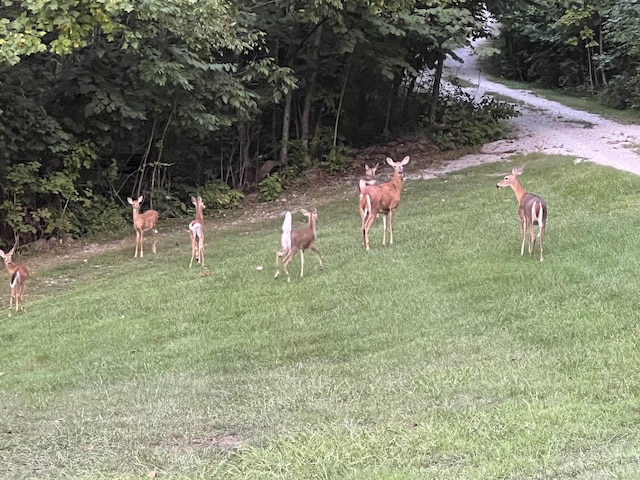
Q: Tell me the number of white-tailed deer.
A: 7